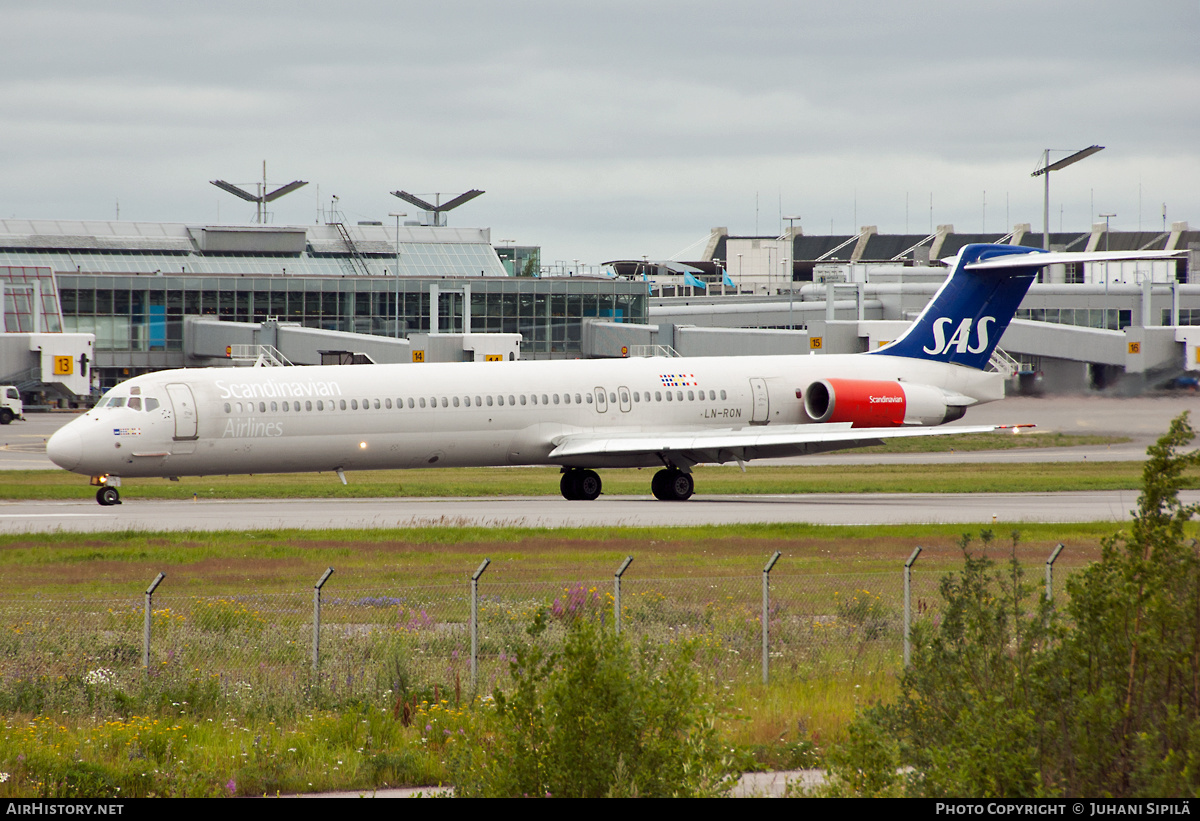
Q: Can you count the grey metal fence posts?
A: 7